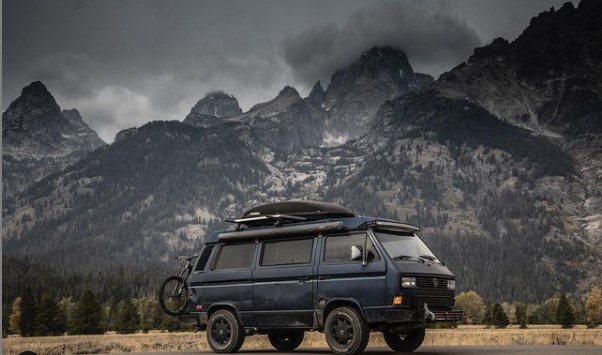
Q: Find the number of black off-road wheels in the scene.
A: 4